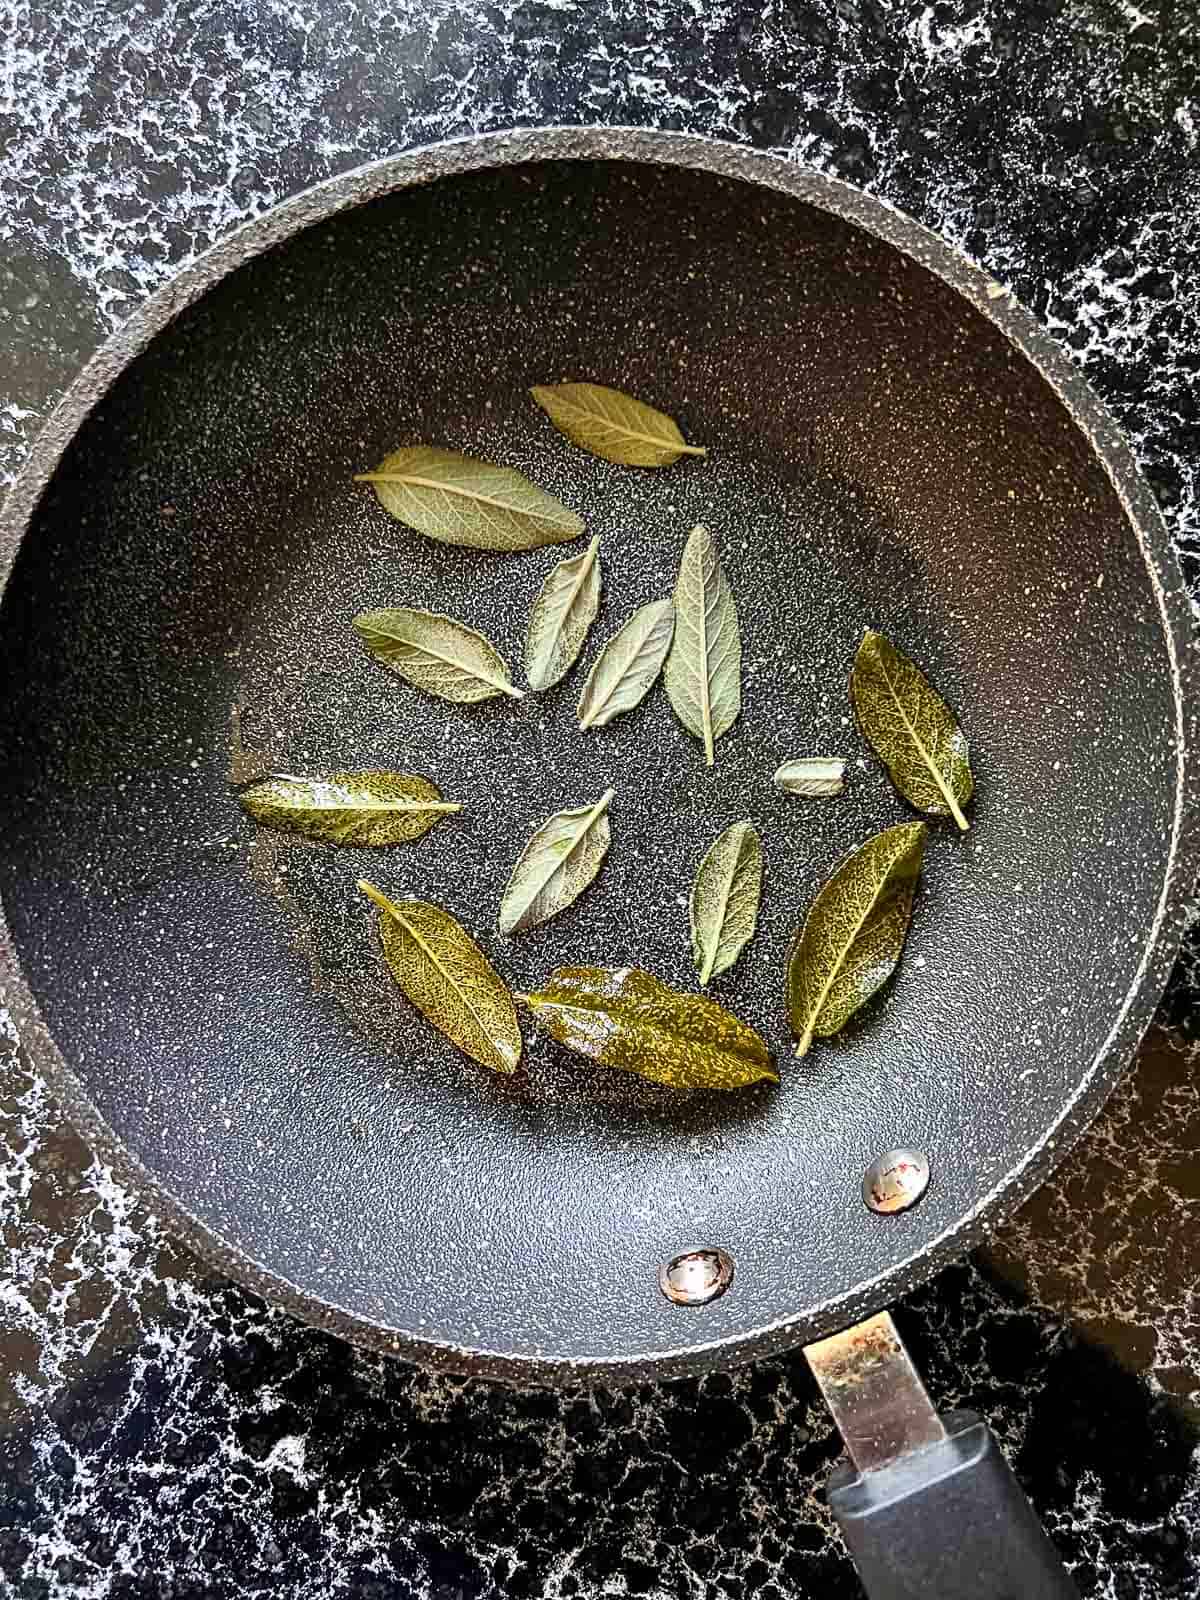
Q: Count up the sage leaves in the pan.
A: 14